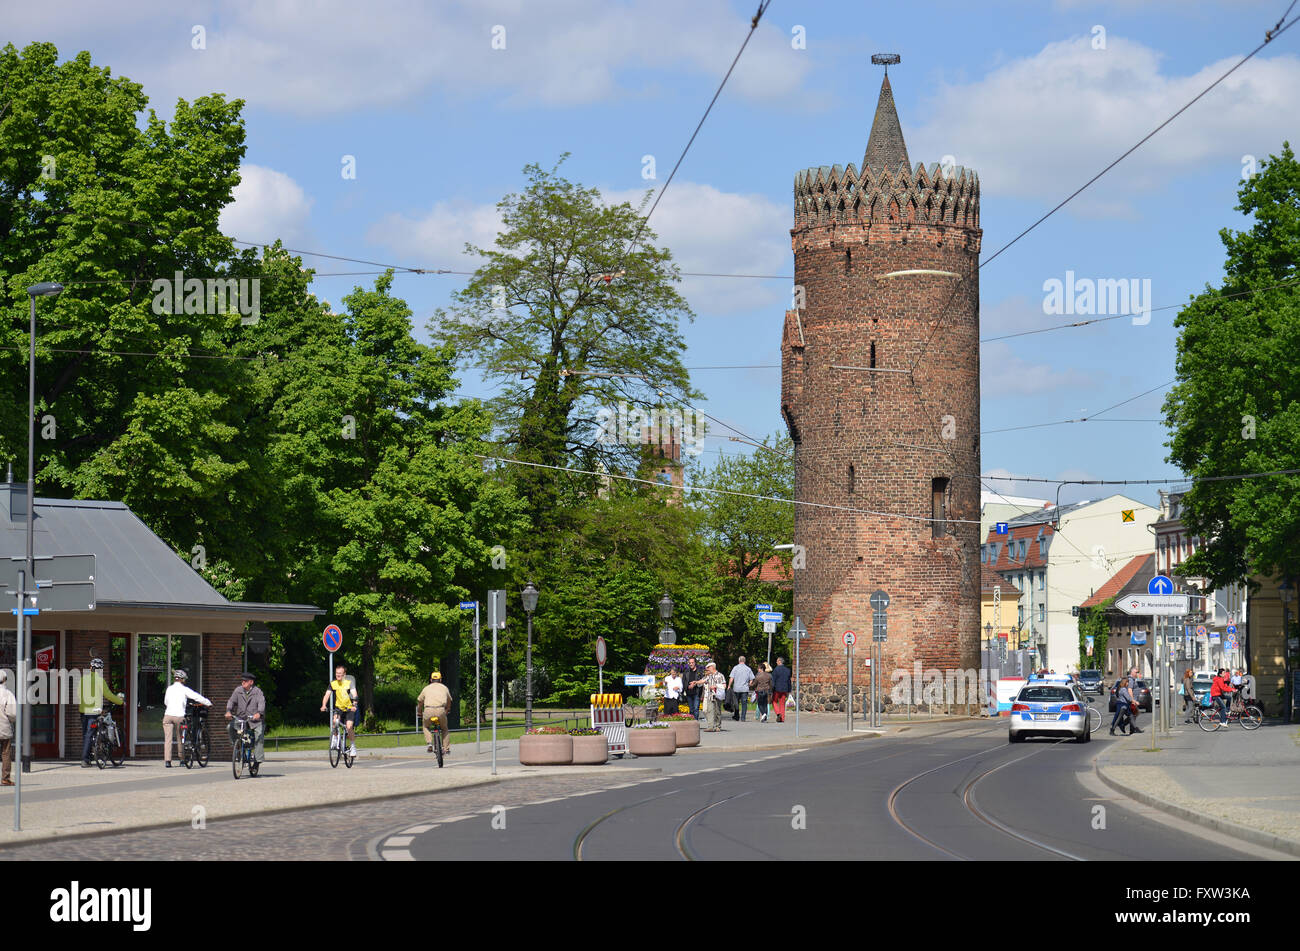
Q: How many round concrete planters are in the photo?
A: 4